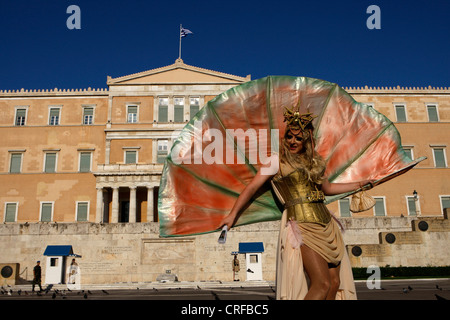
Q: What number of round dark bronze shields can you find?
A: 4